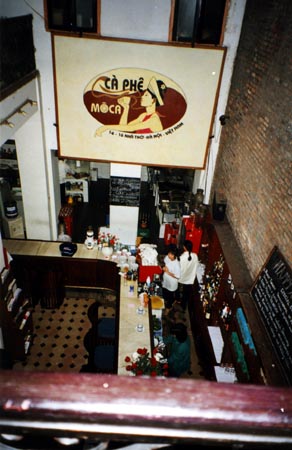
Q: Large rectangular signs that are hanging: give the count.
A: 1